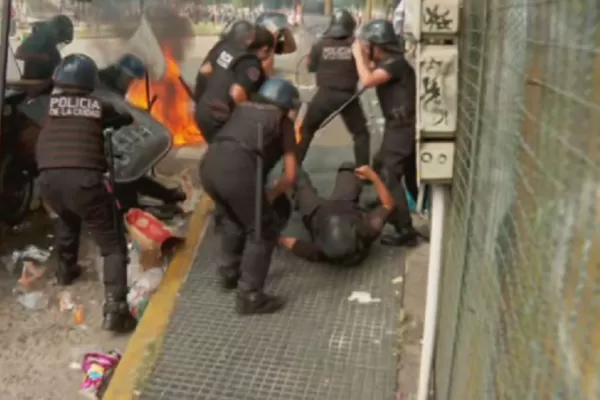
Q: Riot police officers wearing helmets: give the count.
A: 9